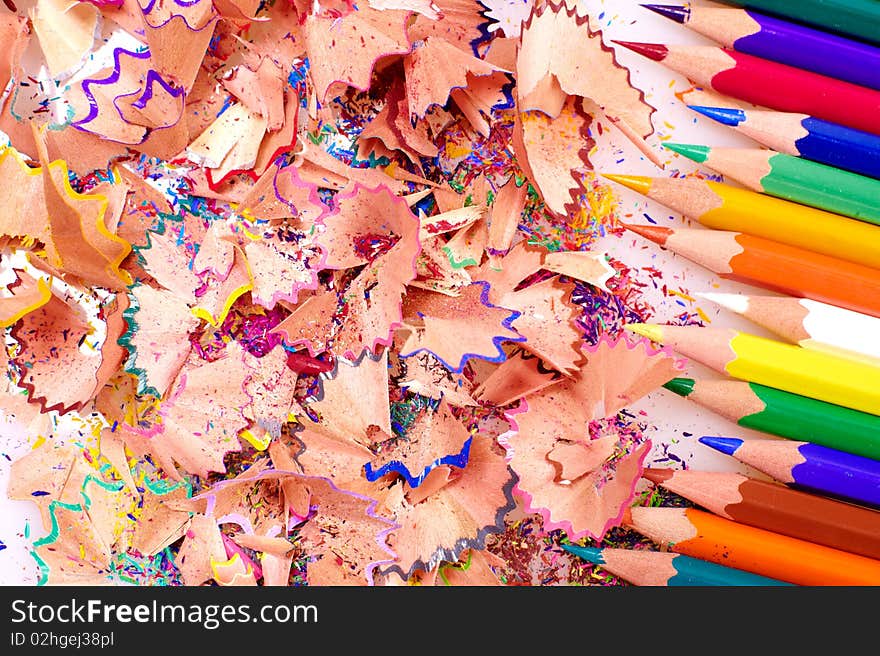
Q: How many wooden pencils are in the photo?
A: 14